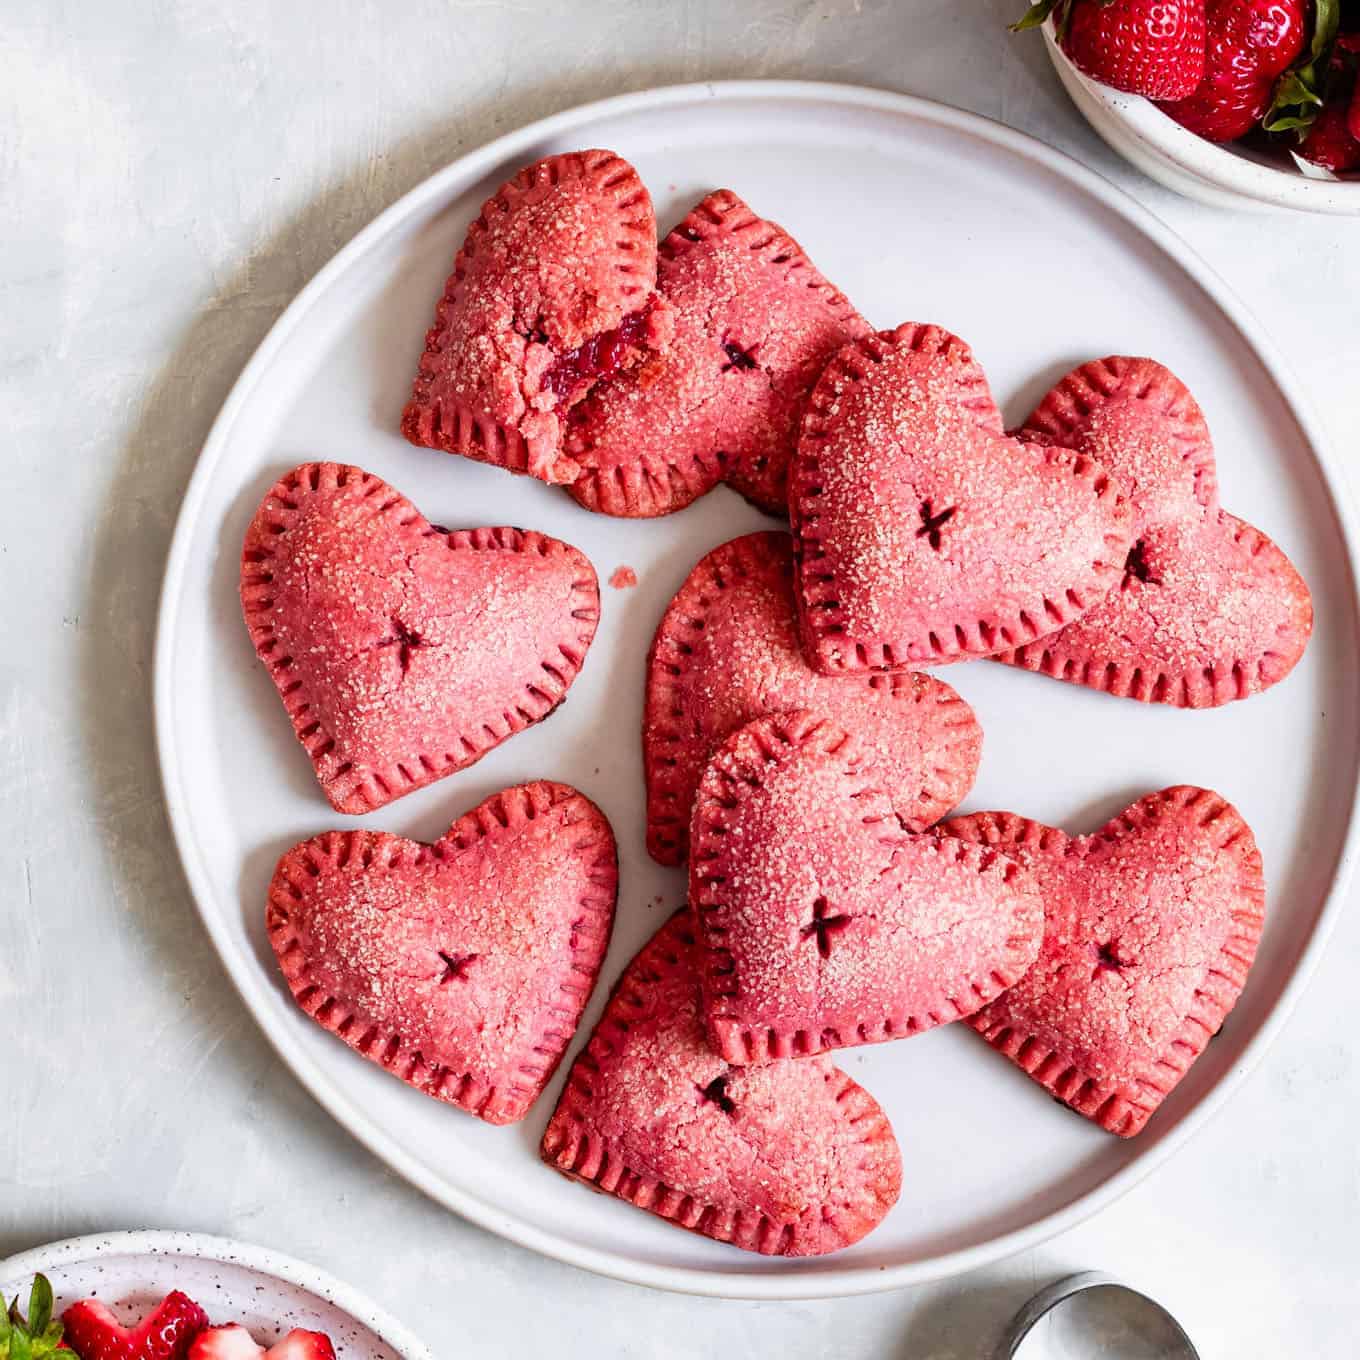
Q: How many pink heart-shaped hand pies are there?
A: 10